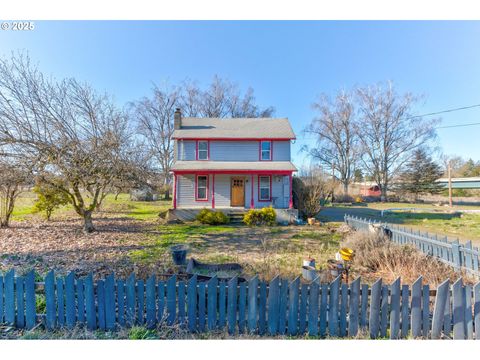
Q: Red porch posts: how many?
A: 4